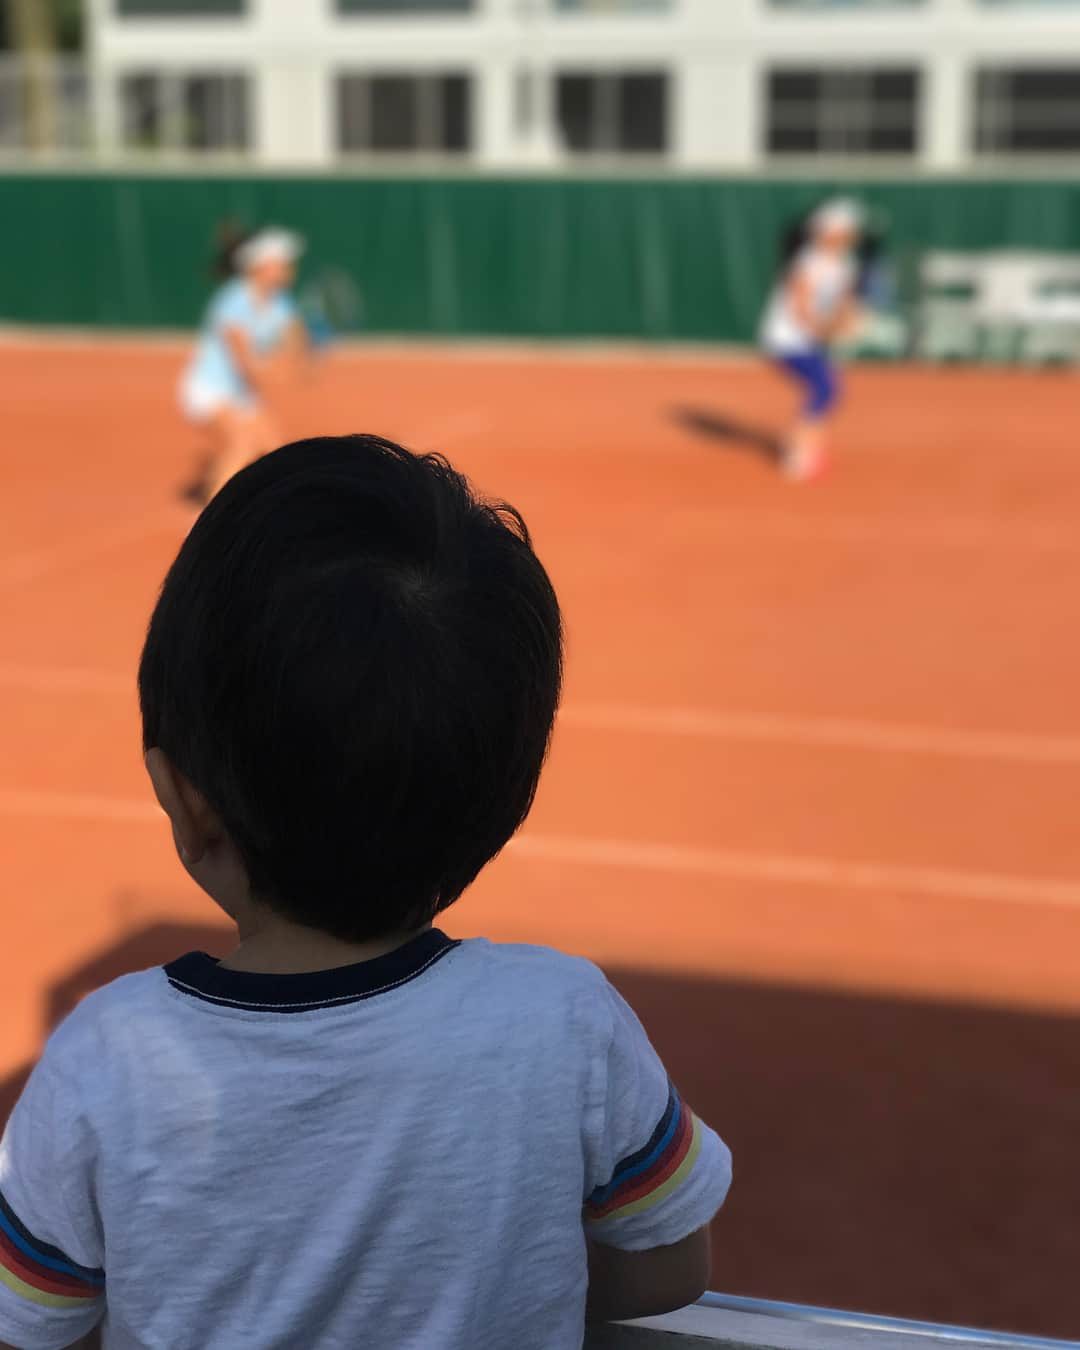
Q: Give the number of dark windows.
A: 5